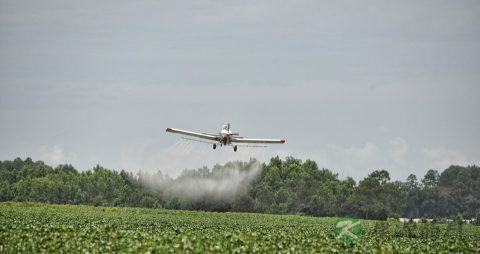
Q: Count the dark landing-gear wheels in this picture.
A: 2